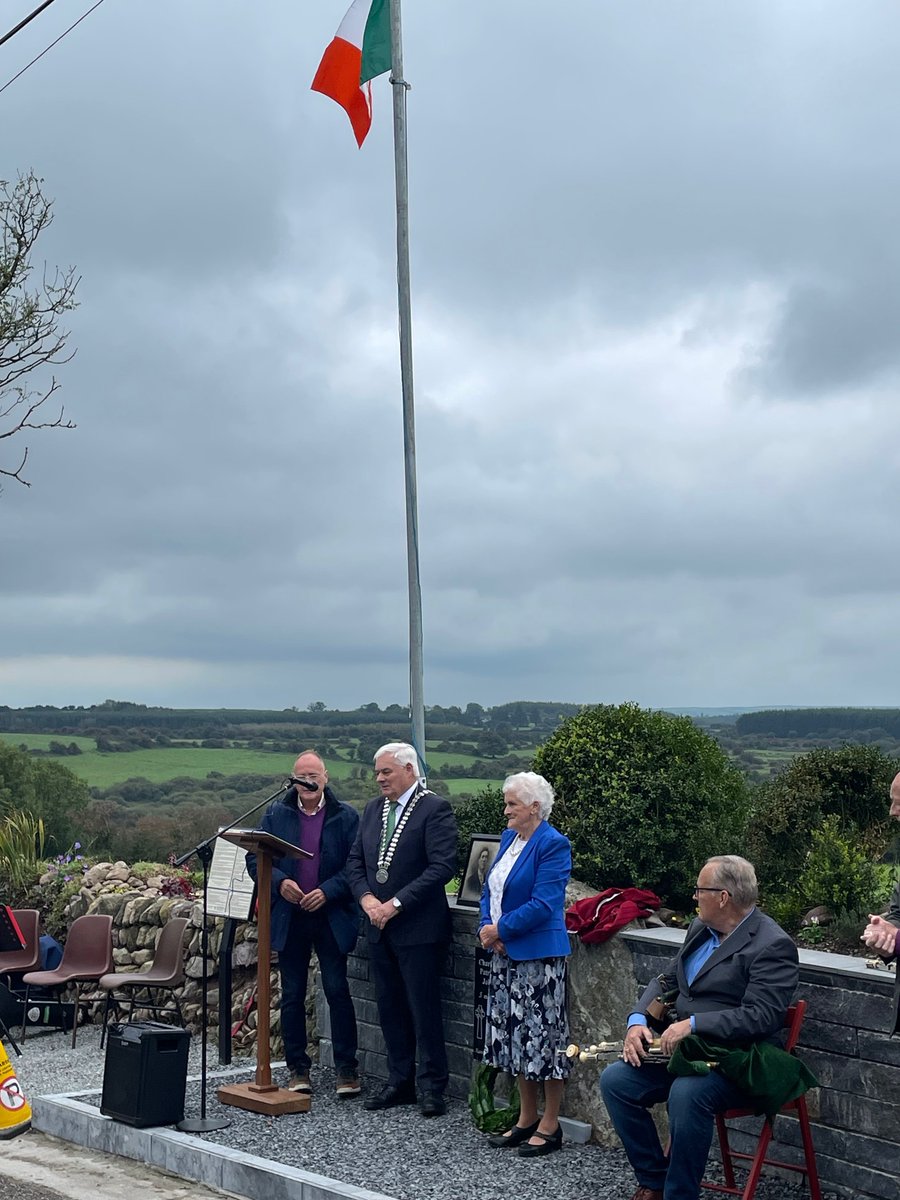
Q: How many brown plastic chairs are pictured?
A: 3